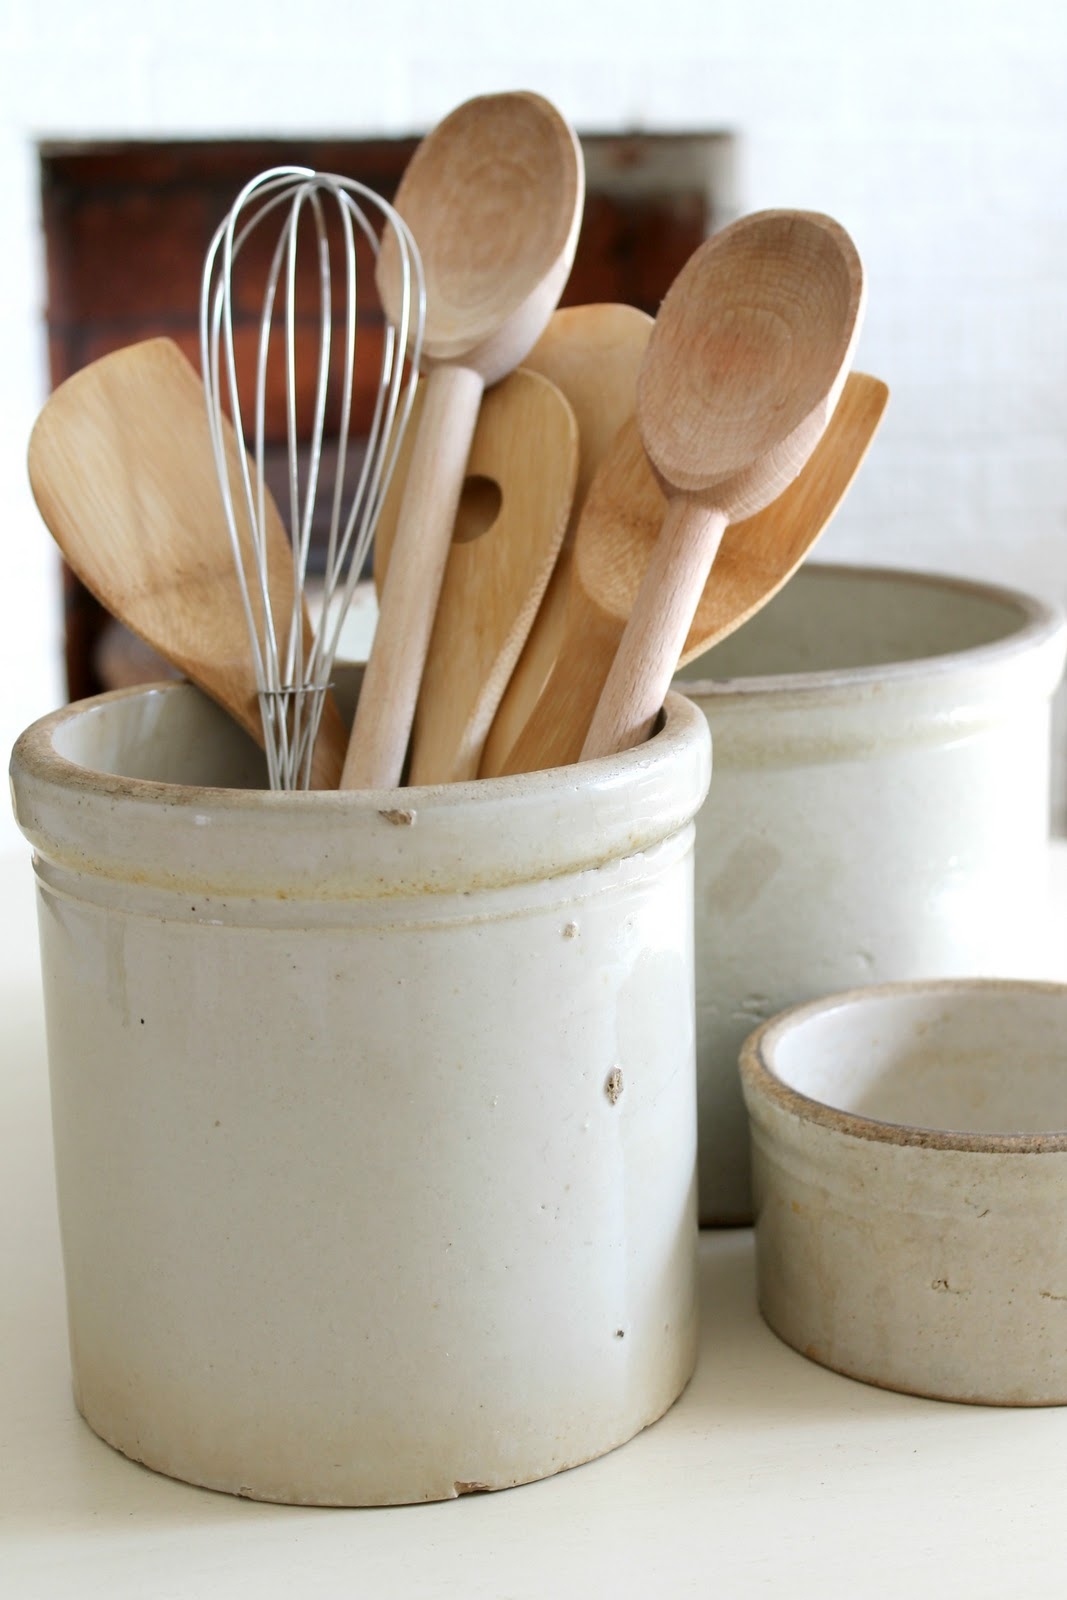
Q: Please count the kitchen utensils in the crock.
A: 7